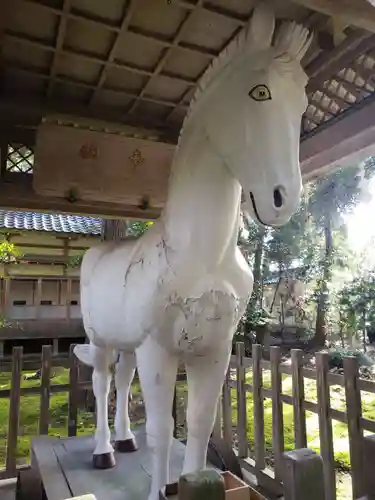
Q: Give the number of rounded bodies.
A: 1